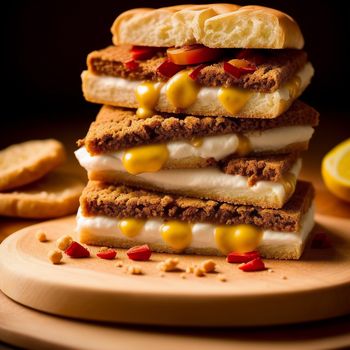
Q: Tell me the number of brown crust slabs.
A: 4